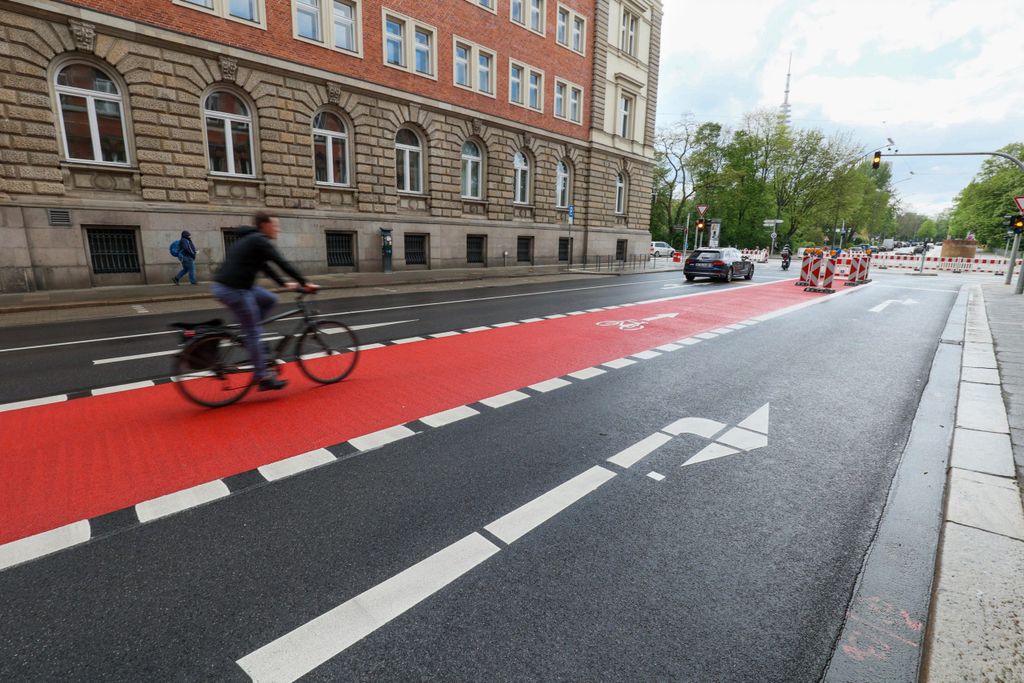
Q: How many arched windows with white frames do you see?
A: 8